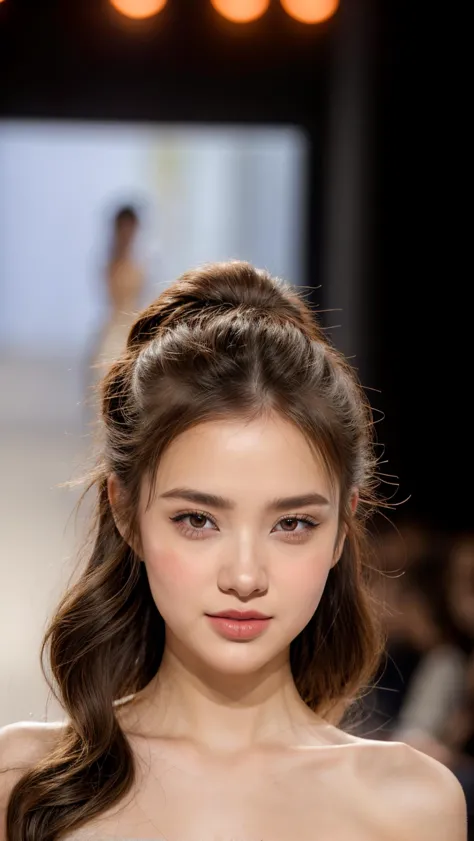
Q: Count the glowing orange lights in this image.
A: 3